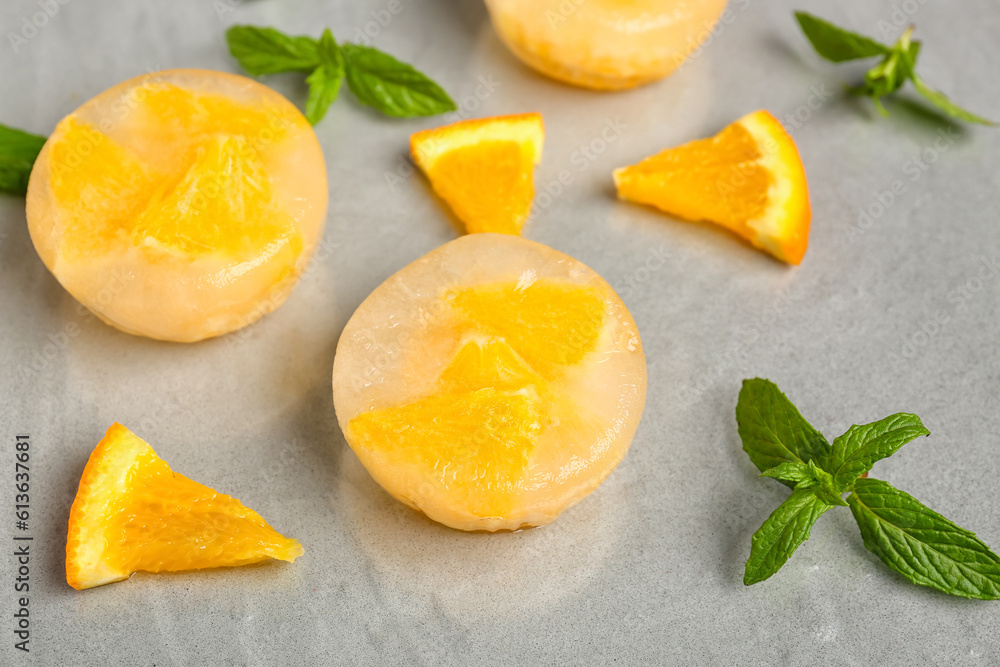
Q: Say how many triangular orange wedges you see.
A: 3